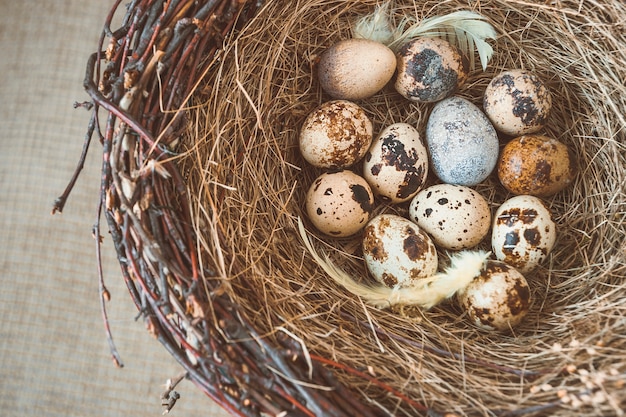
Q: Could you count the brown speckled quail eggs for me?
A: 11